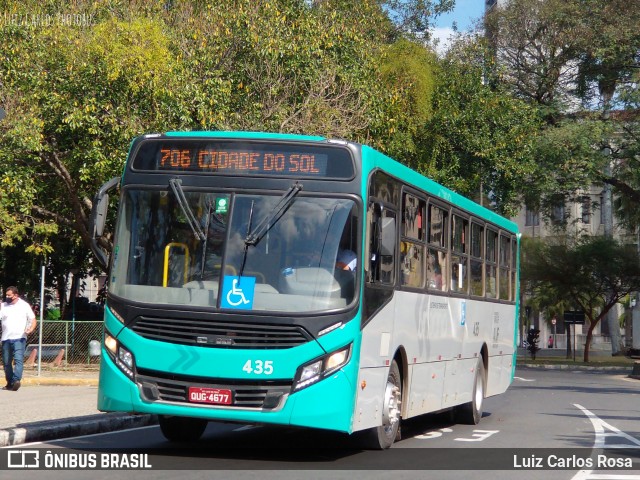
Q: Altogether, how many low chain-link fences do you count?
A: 1